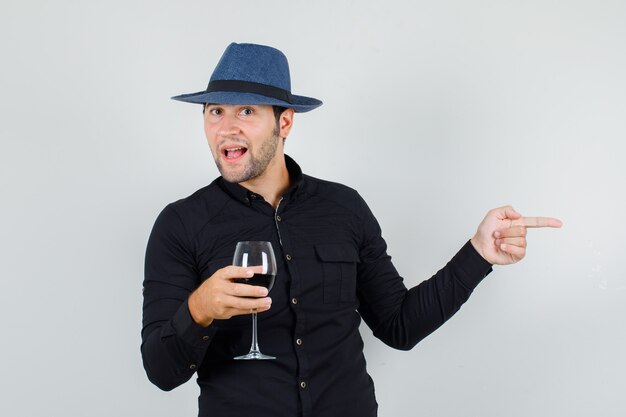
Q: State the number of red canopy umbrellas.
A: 0